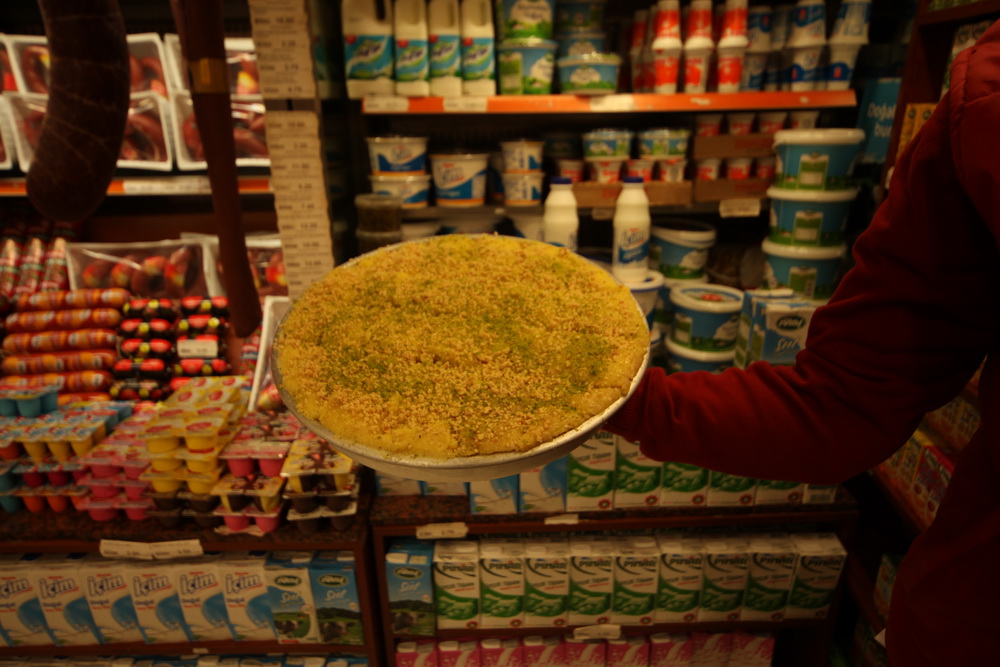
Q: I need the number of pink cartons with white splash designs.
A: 9